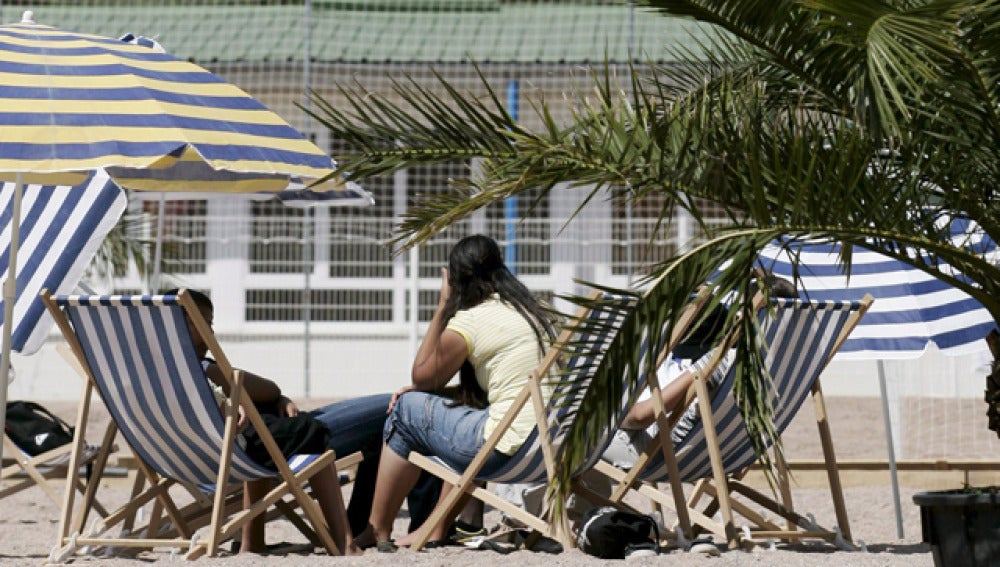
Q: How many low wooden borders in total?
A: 1